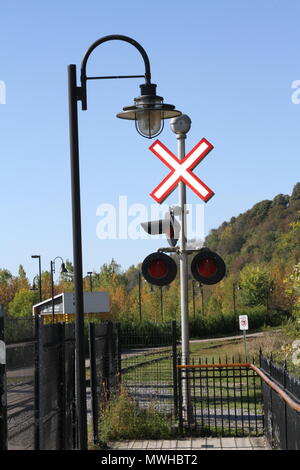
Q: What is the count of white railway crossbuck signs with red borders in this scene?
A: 1